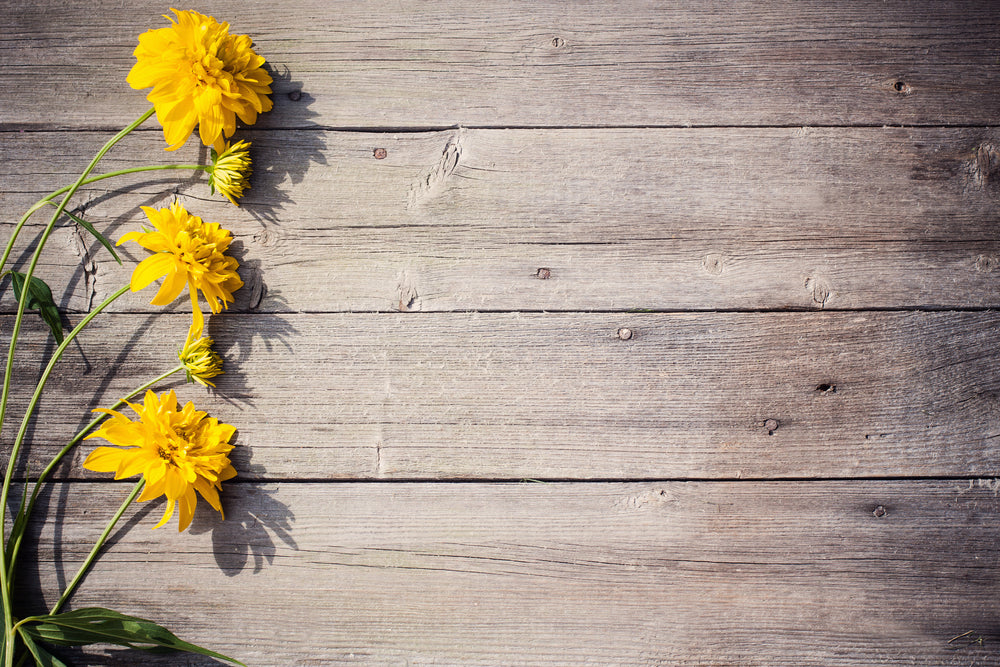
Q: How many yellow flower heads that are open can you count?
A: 3